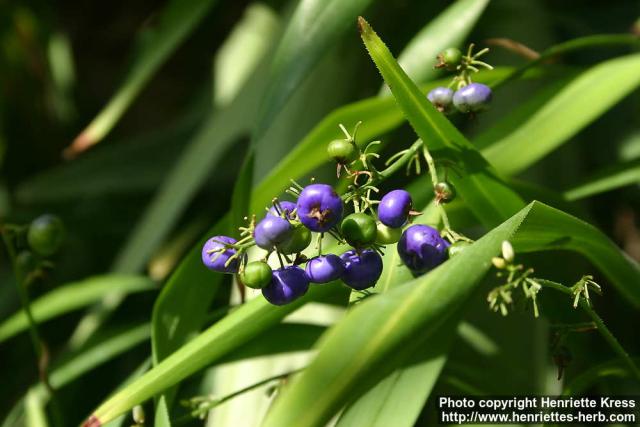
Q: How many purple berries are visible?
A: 11